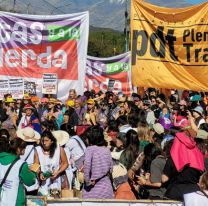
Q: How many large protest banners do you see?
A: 3